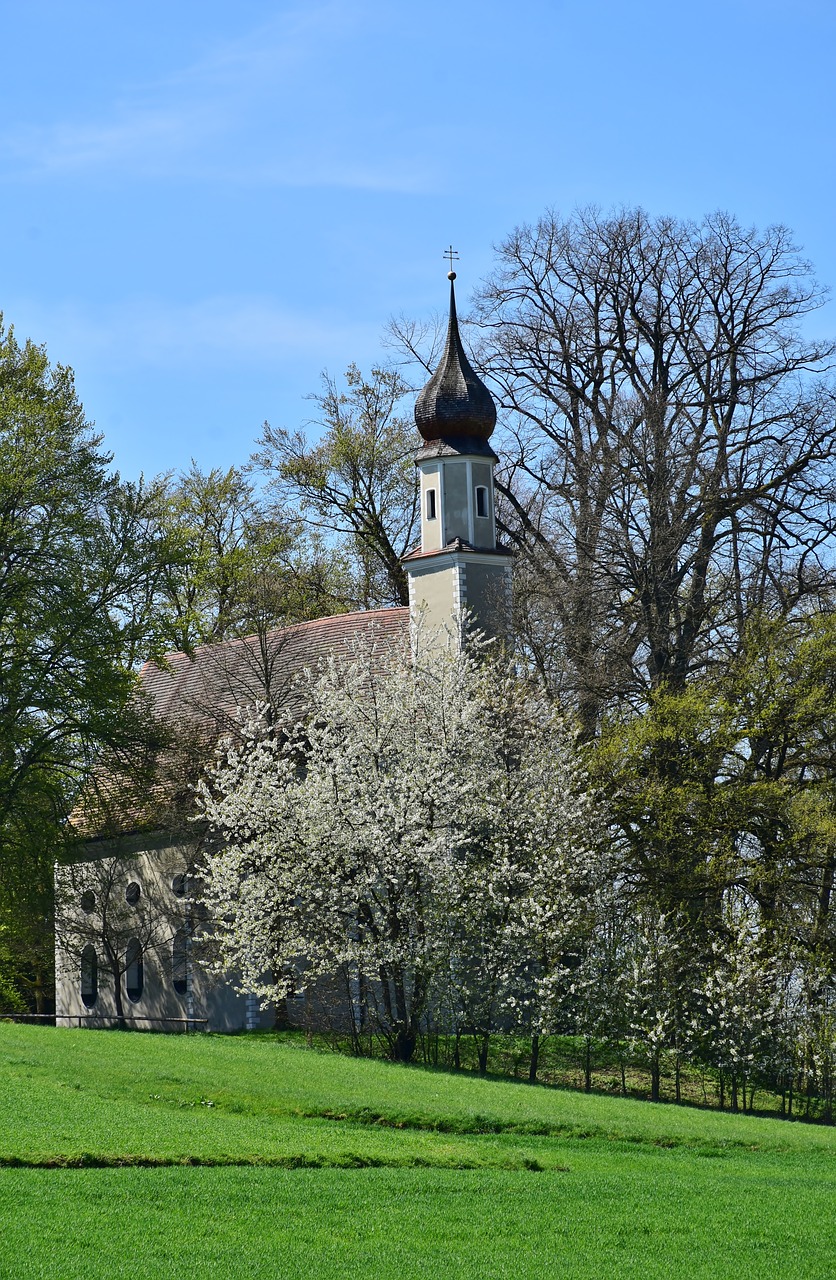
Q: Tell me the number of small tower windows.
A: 2